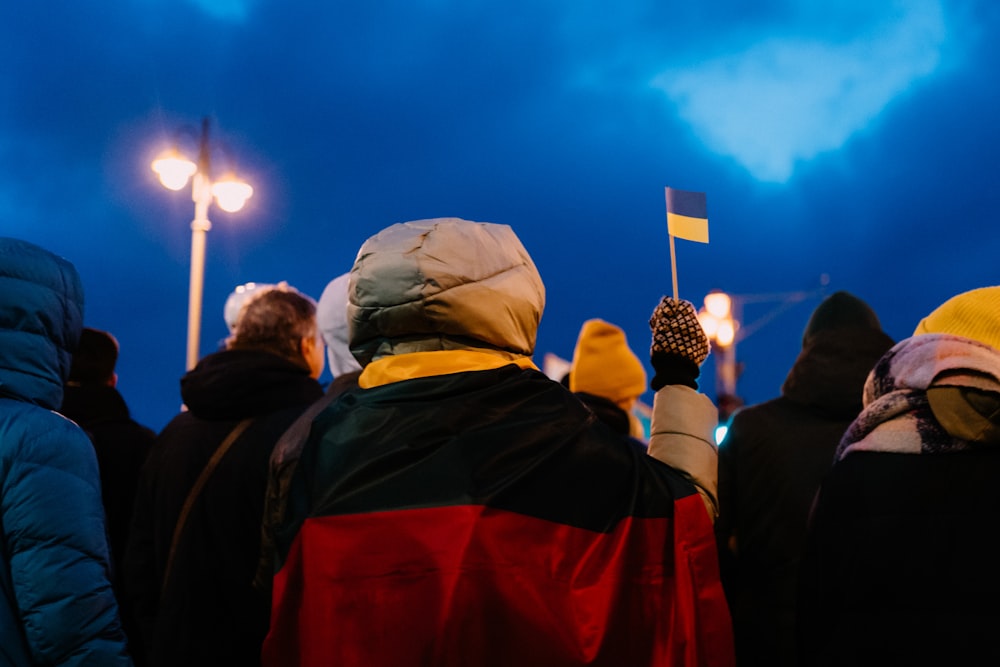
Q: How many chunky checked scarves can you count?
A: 1